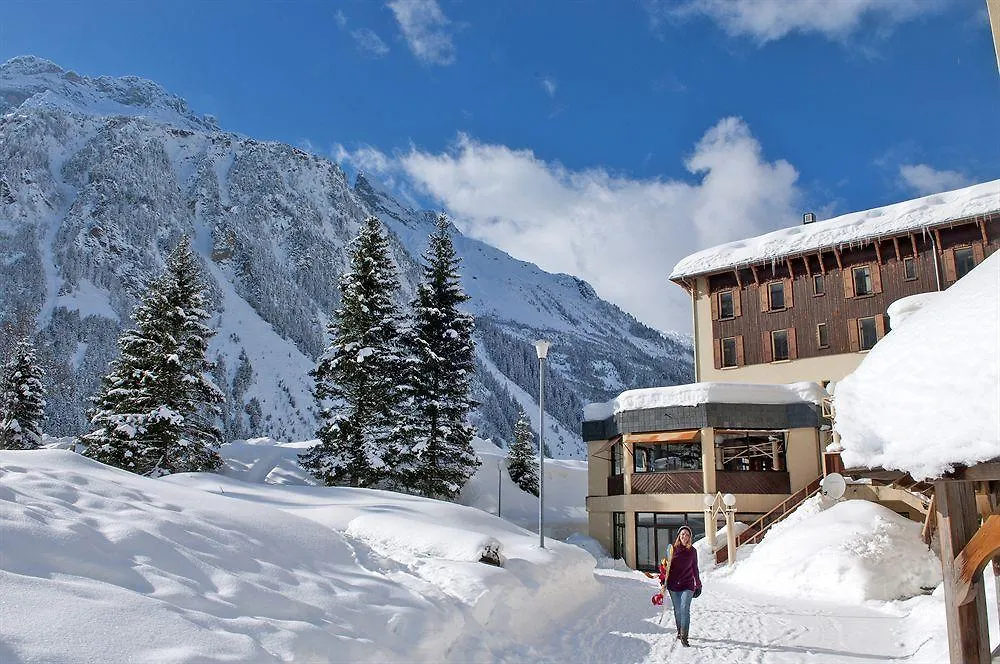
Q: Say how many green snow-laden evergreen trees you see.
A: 5